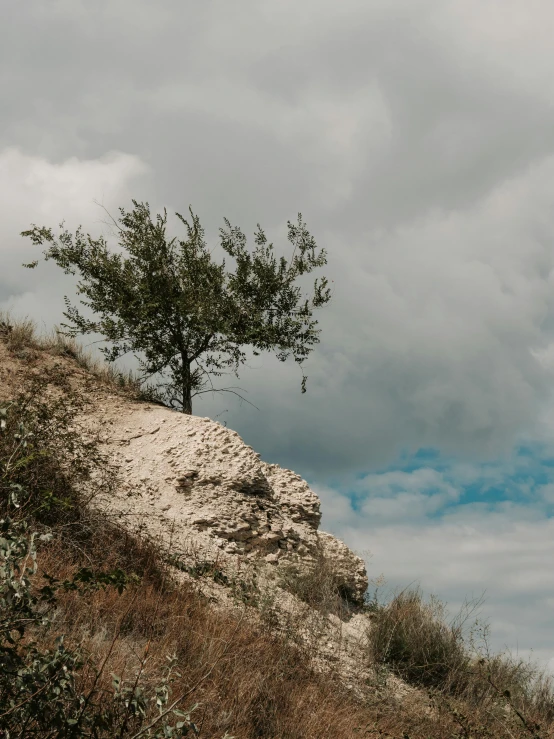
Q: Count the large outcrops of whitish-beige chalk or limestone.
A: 1